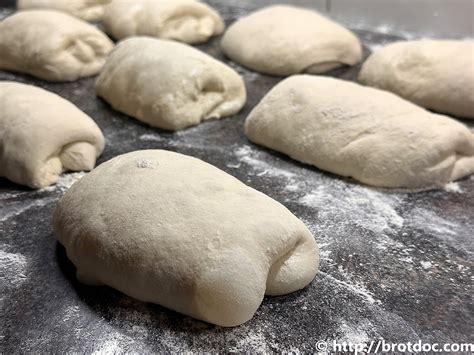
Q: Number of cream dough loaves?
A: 9